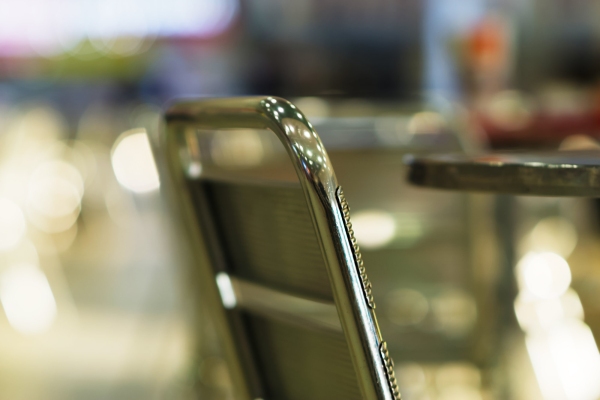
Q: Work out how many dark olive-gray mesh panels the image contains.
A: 2